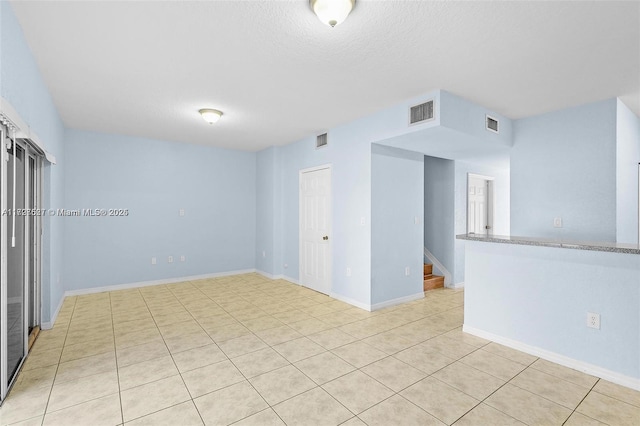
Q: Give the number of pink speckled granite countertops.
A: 0